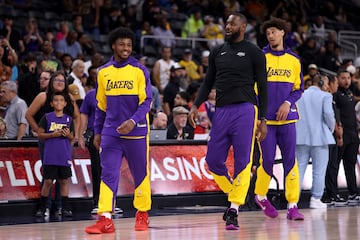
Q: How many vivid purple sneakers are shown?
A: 2